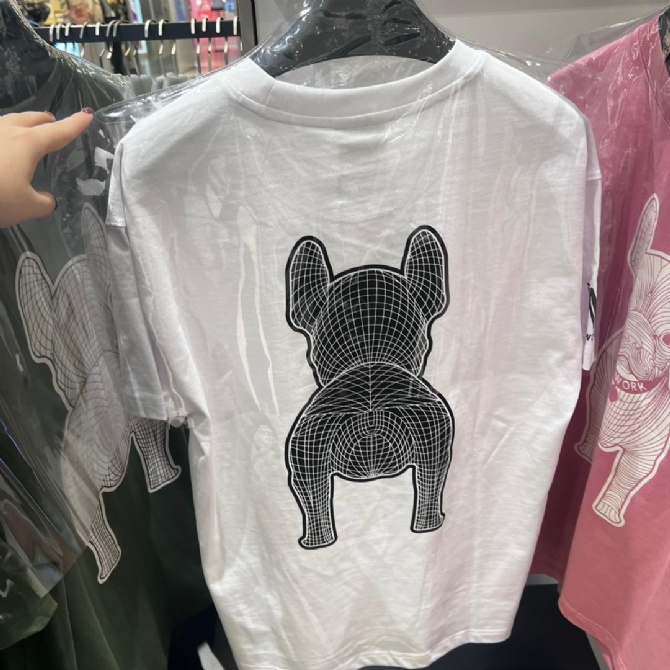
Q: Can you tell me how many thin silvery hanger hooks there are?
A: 13